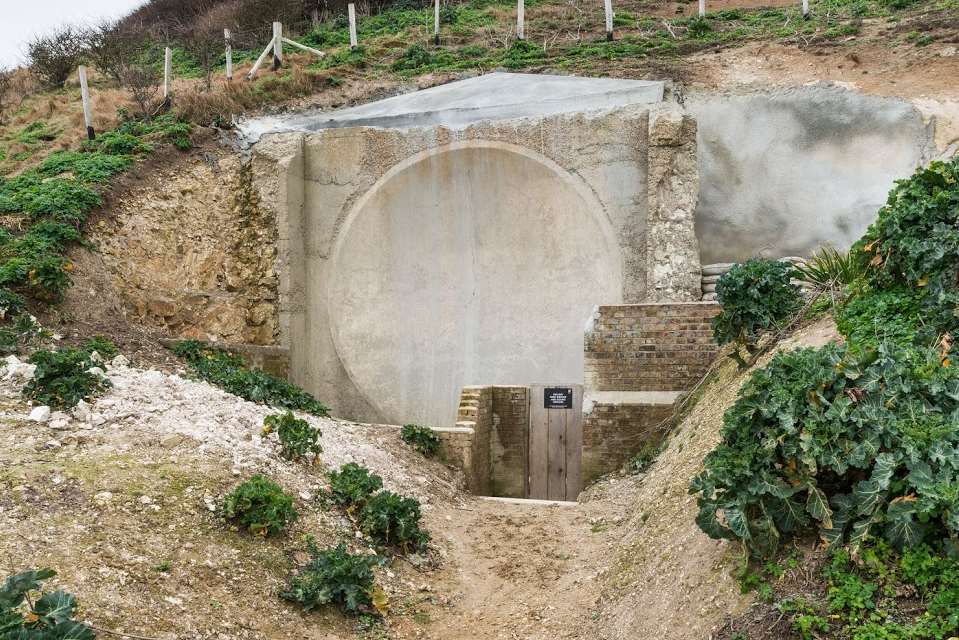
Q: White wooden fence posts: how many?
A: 10